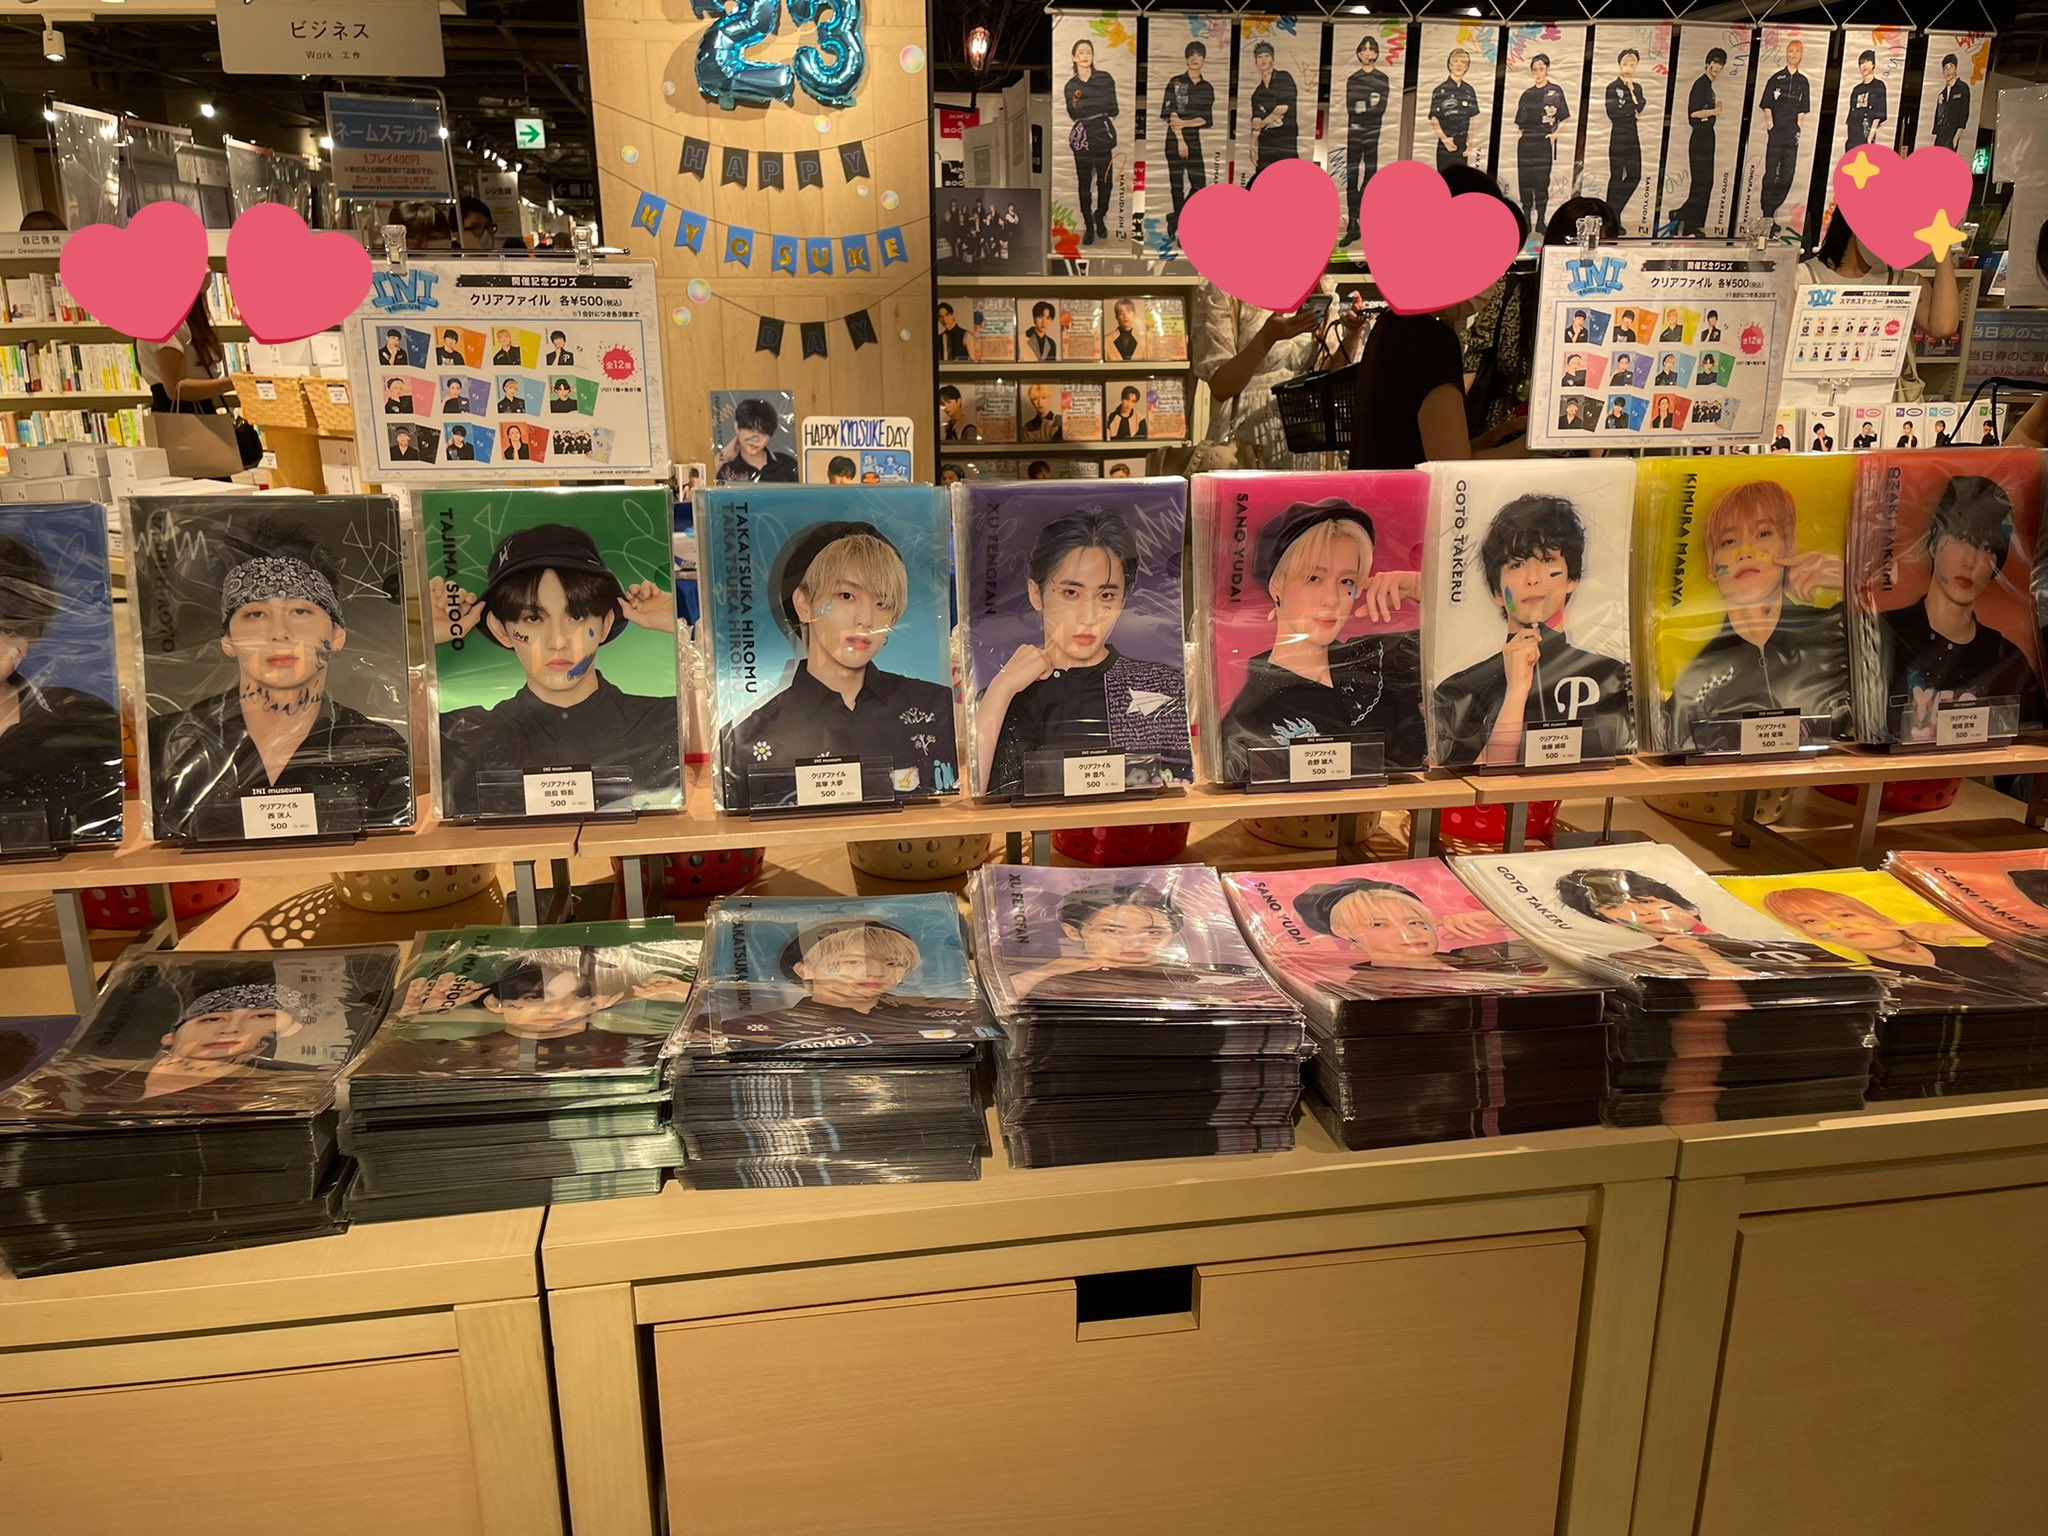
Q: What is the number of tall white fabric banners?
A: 11